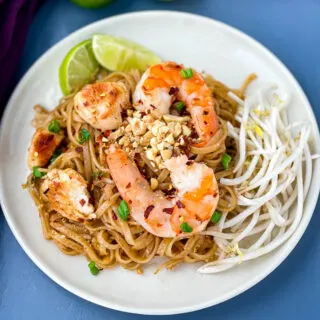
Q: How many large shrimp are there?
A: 2